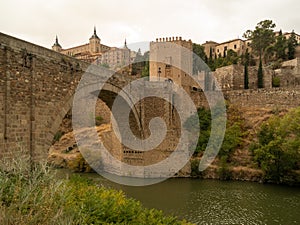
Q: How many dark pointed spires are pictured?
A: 3